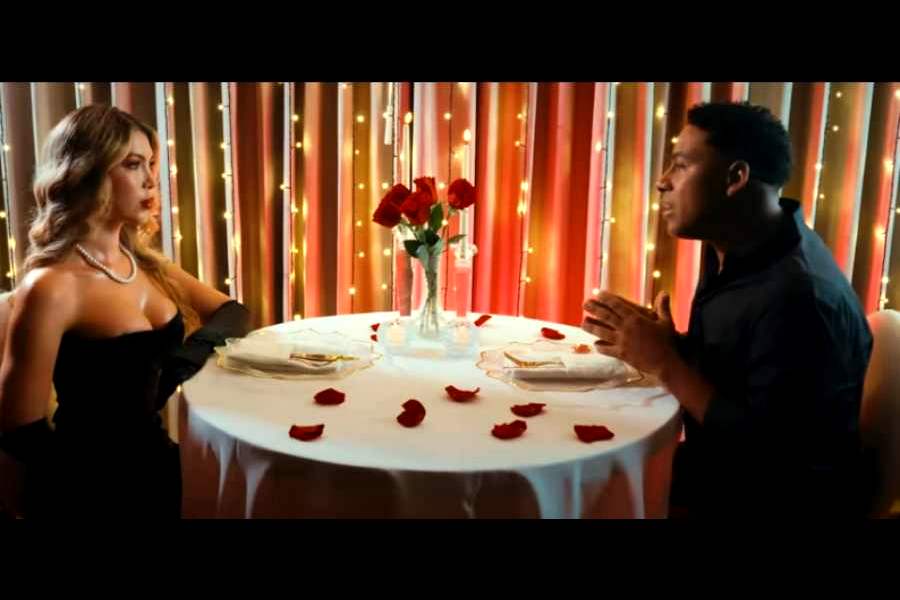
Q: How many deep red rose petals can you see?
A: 11